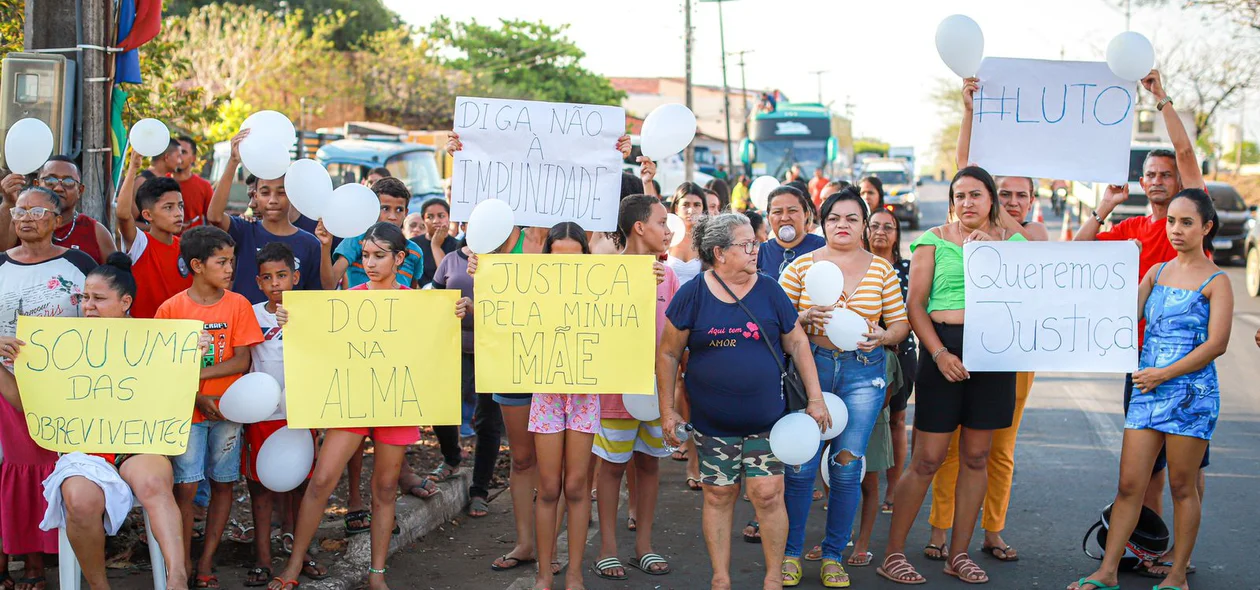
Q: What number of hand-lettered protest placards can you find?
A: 6